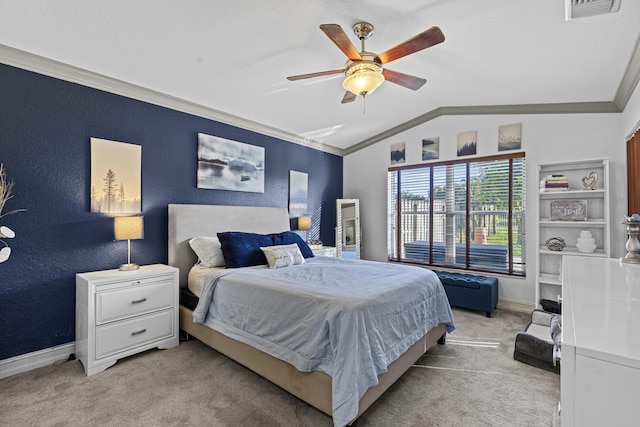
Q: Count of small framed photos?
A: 4